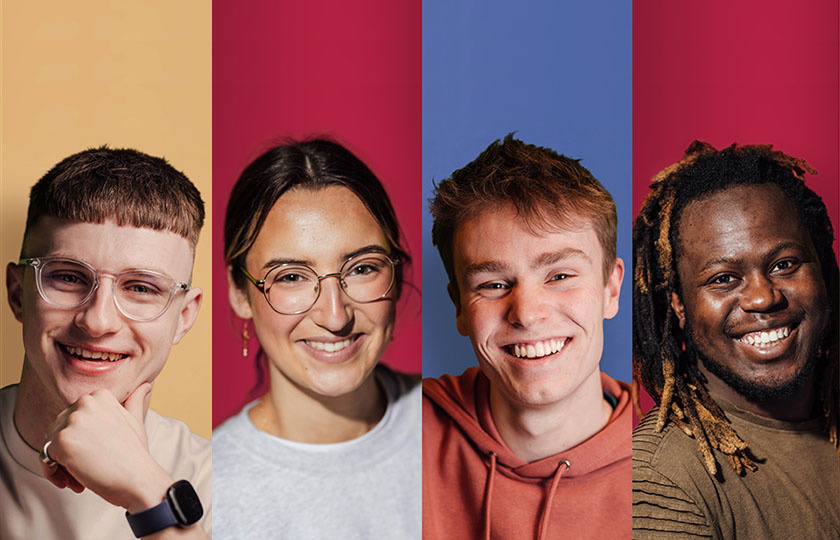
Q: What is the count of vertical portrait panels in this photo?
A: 4